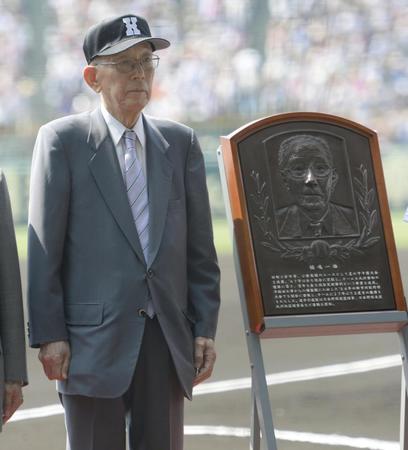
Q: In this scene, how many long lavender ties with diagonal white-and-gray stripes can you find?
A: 1